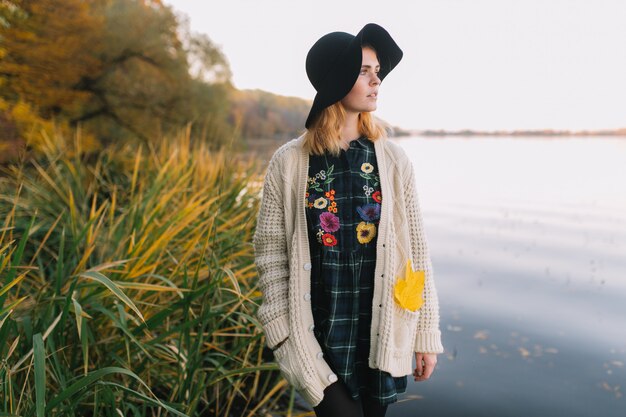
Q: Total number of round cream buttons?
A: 5